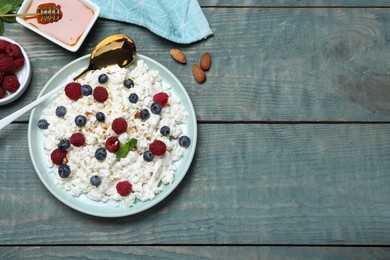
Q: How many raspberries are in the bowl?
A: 9